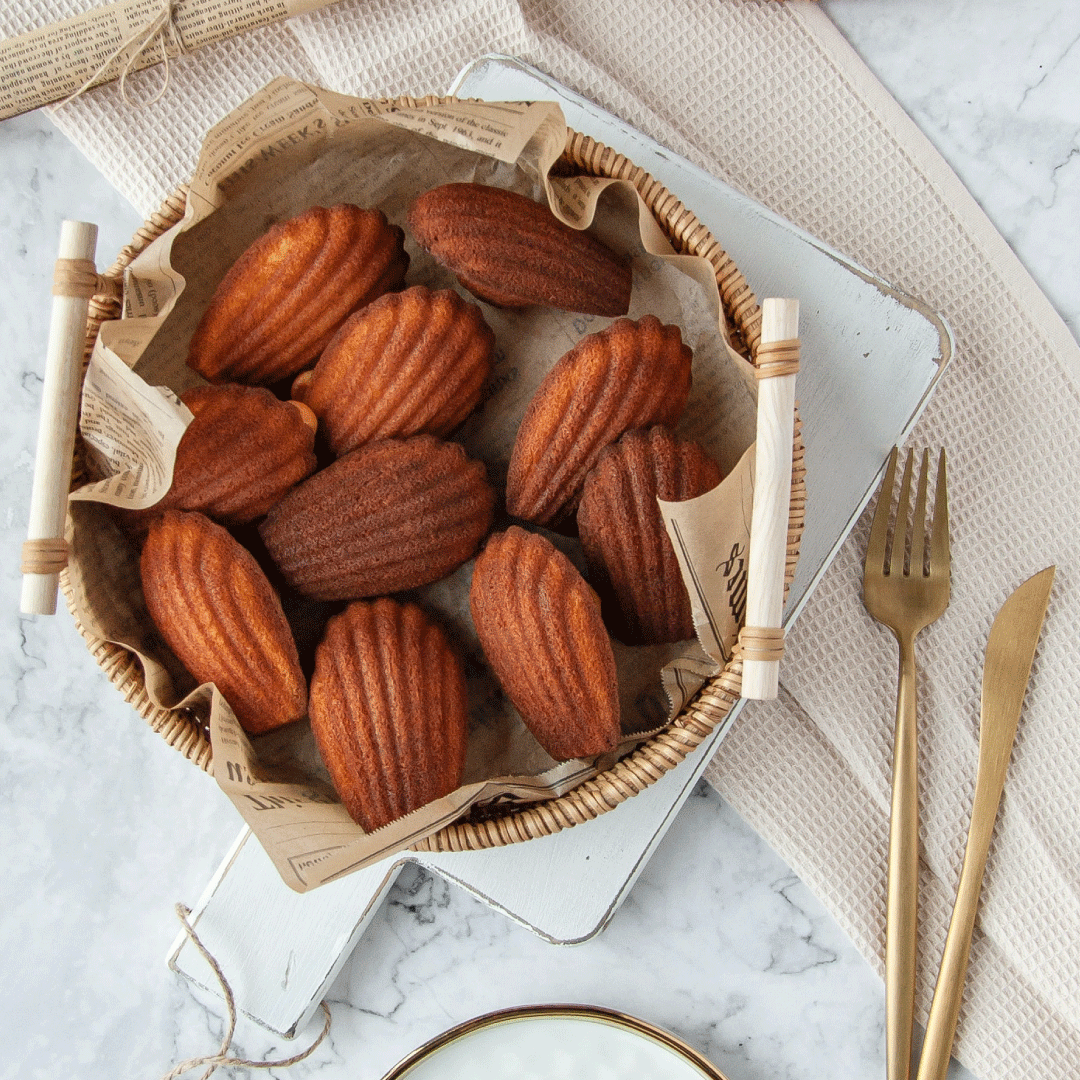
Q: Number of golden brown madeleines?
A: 10